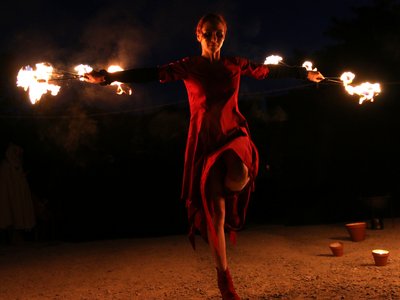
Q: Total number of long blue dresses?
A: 0